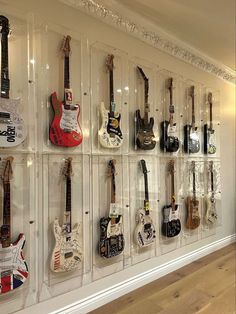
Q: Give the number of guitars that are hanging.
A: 14